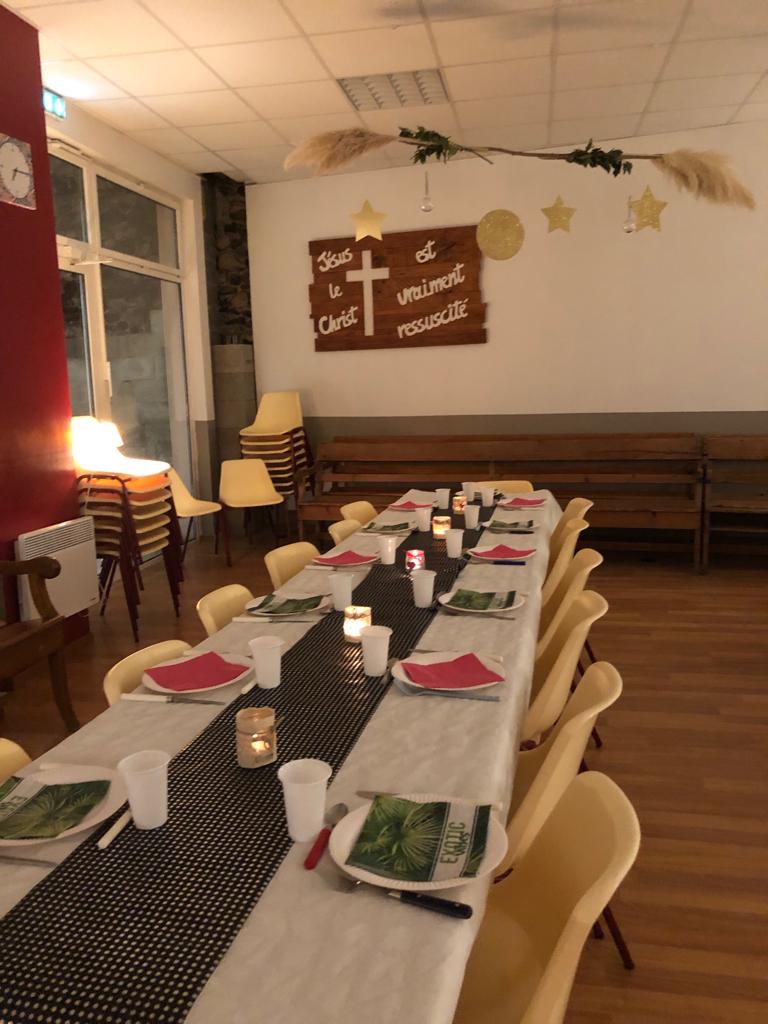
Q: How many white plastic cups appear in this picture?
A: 13